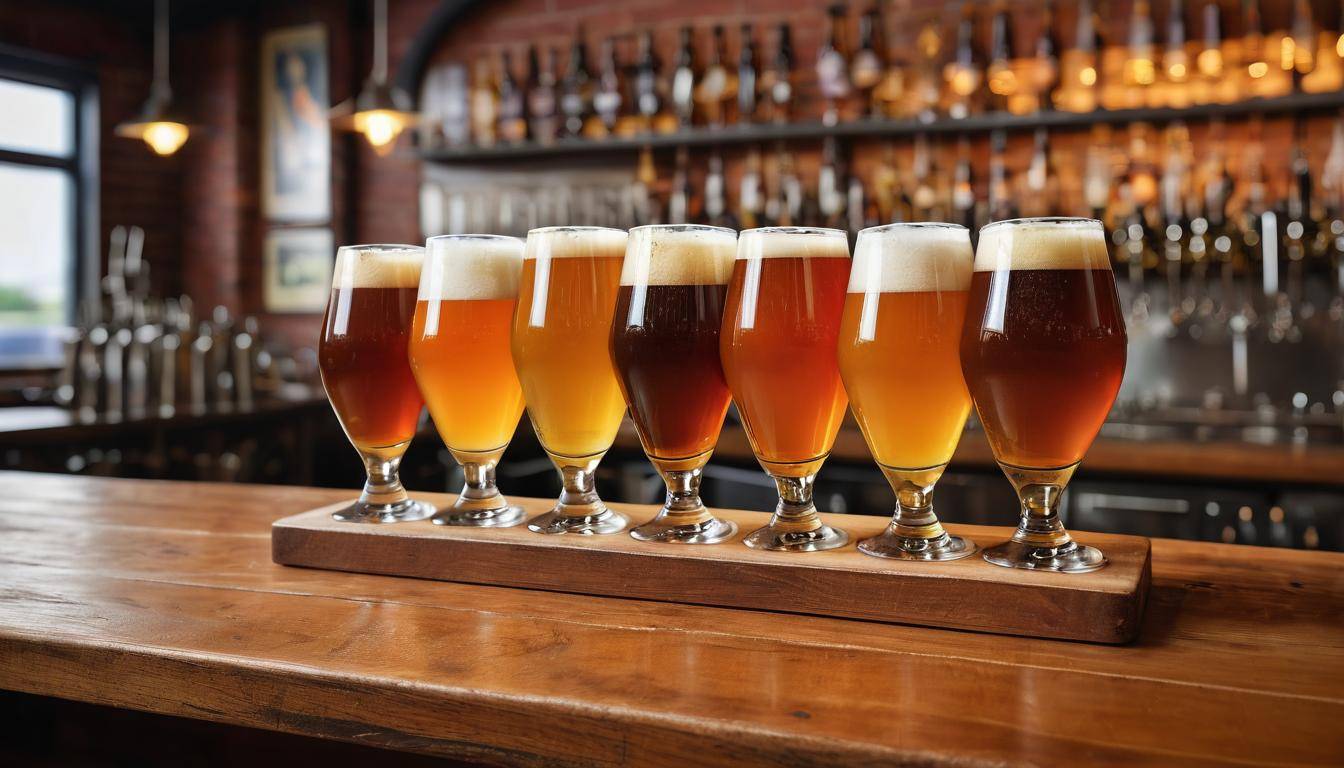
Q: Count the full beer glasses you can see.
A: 7